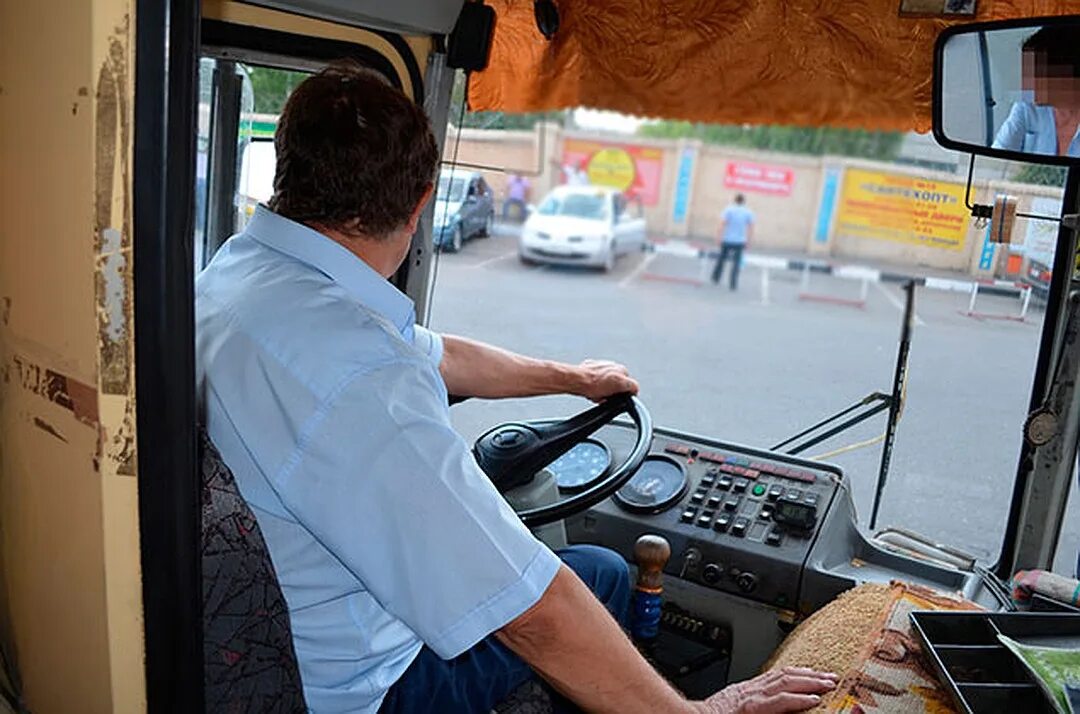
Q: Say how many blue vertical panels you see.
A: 3